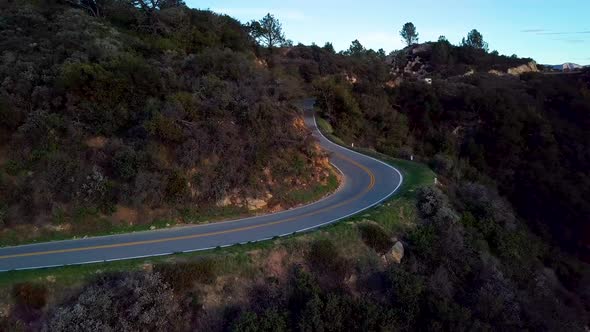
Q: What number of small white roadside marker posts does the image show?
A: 3